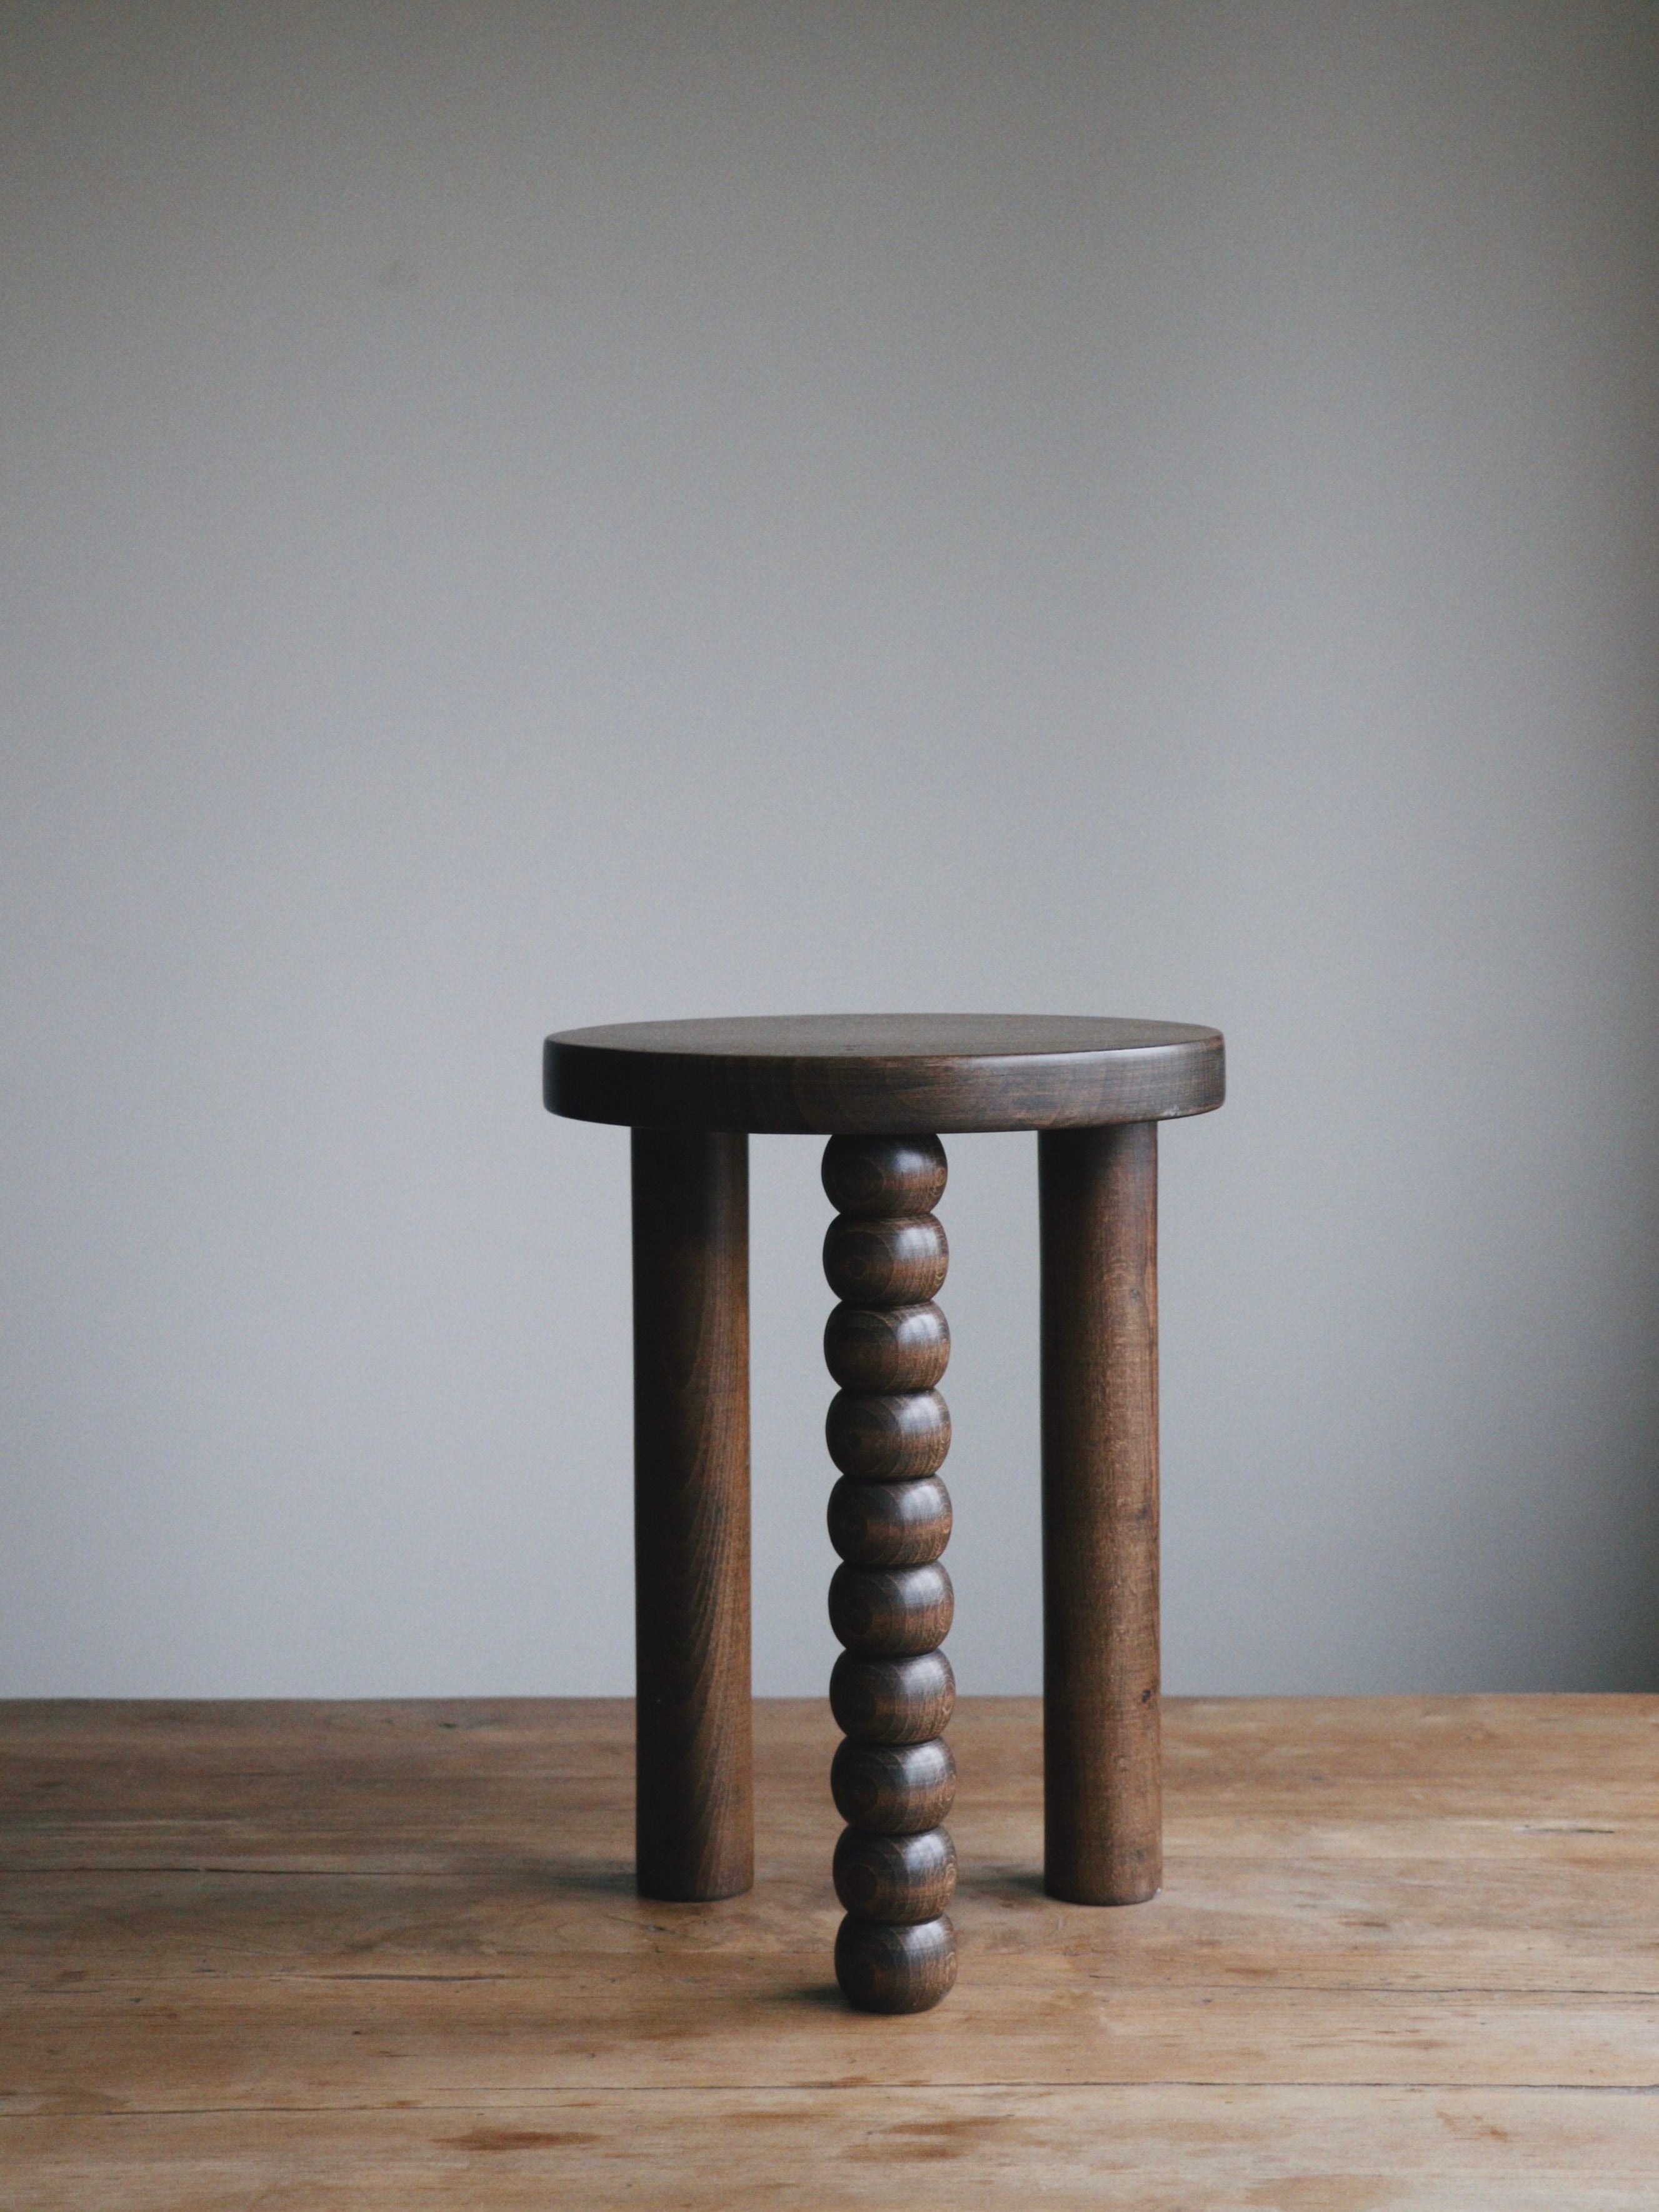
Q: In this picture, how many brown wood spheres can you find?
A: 10